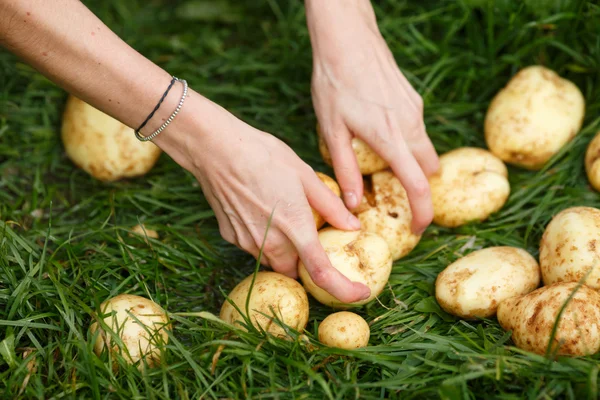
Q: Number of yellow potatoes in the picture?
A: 14